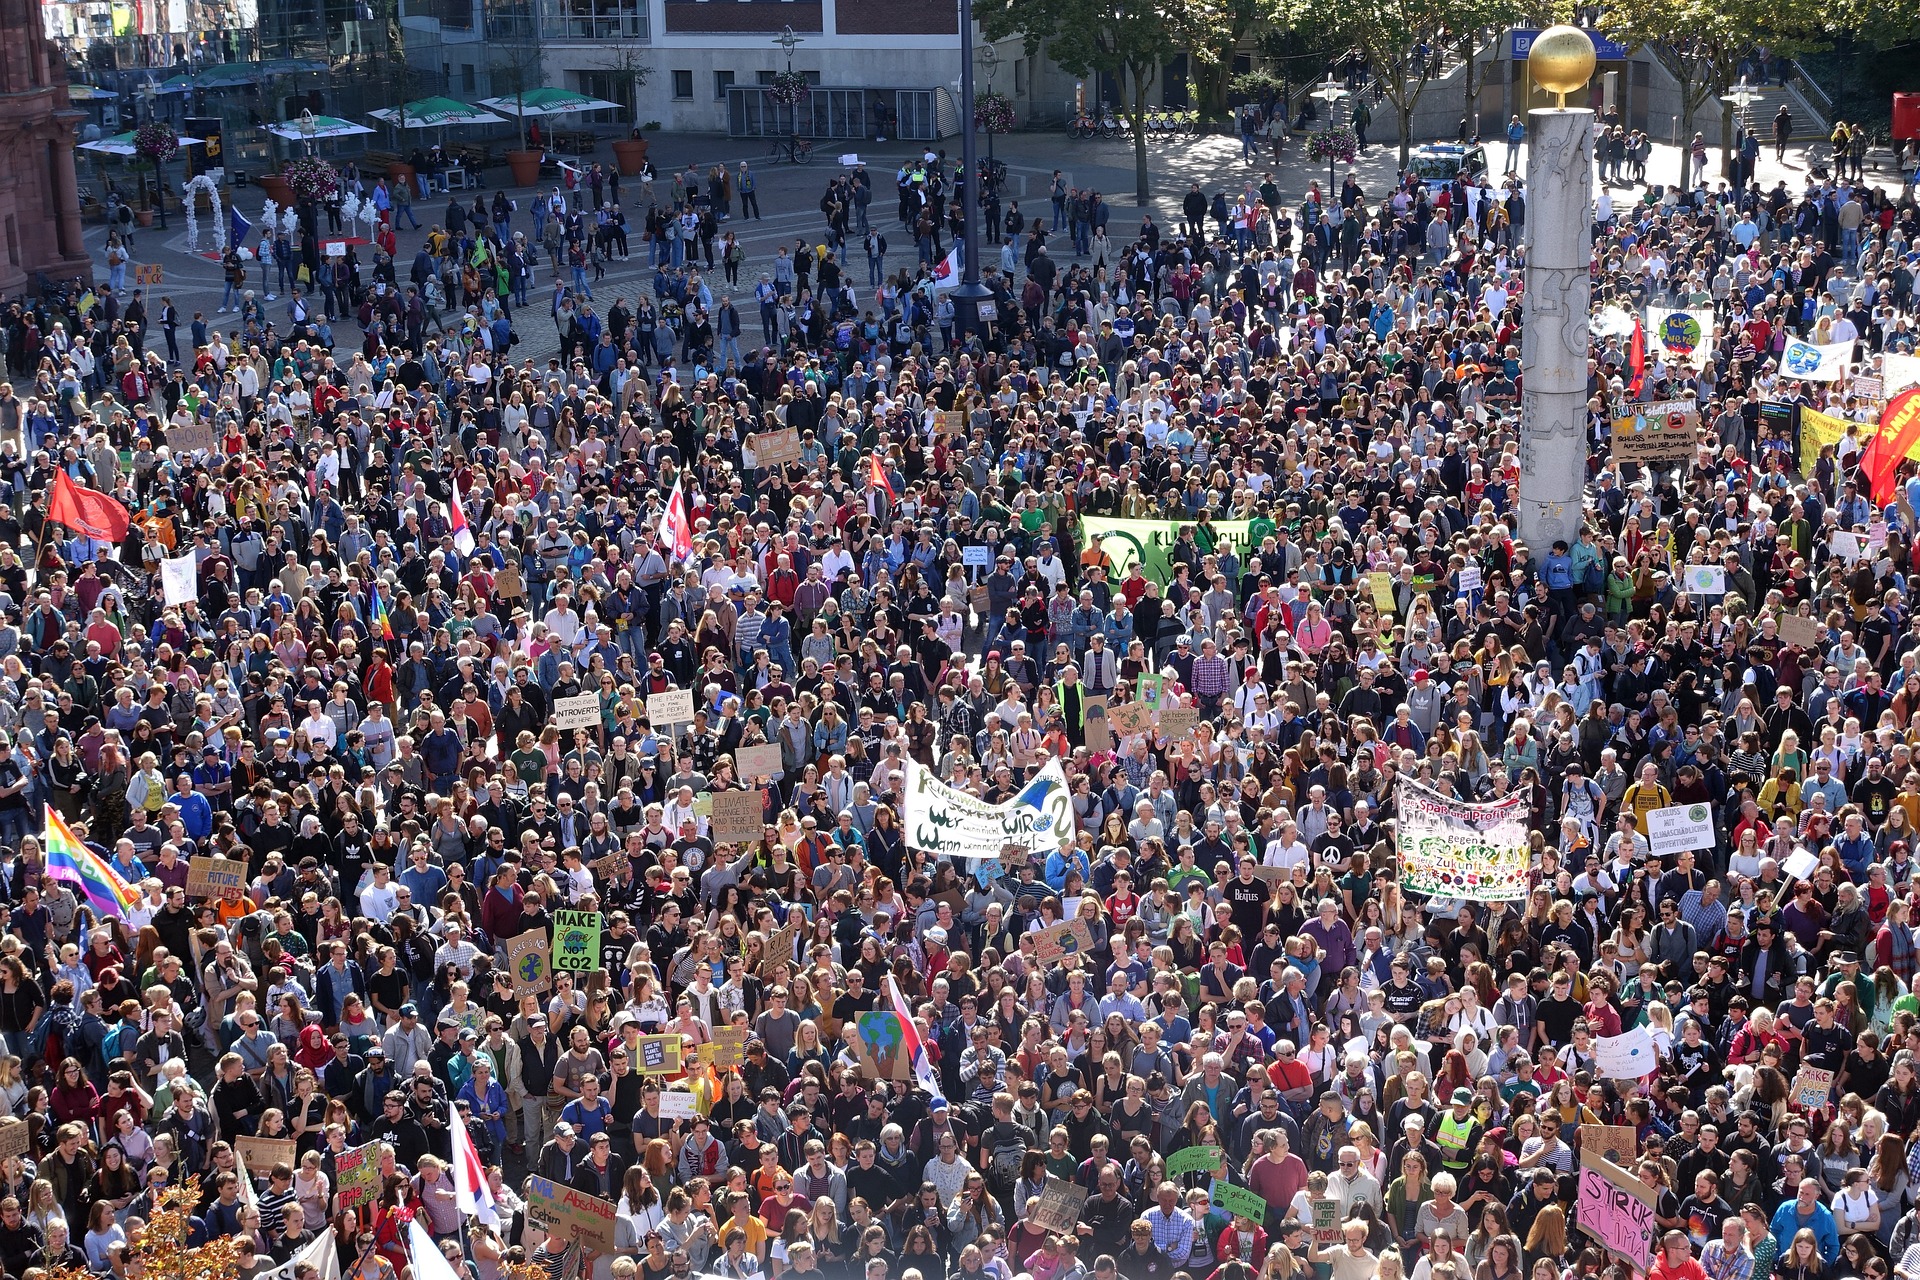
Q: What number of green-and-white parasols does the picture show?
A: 4